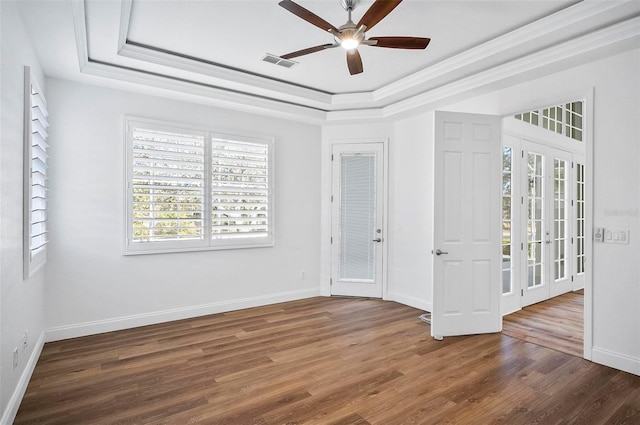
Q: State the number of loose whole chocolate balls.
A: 0